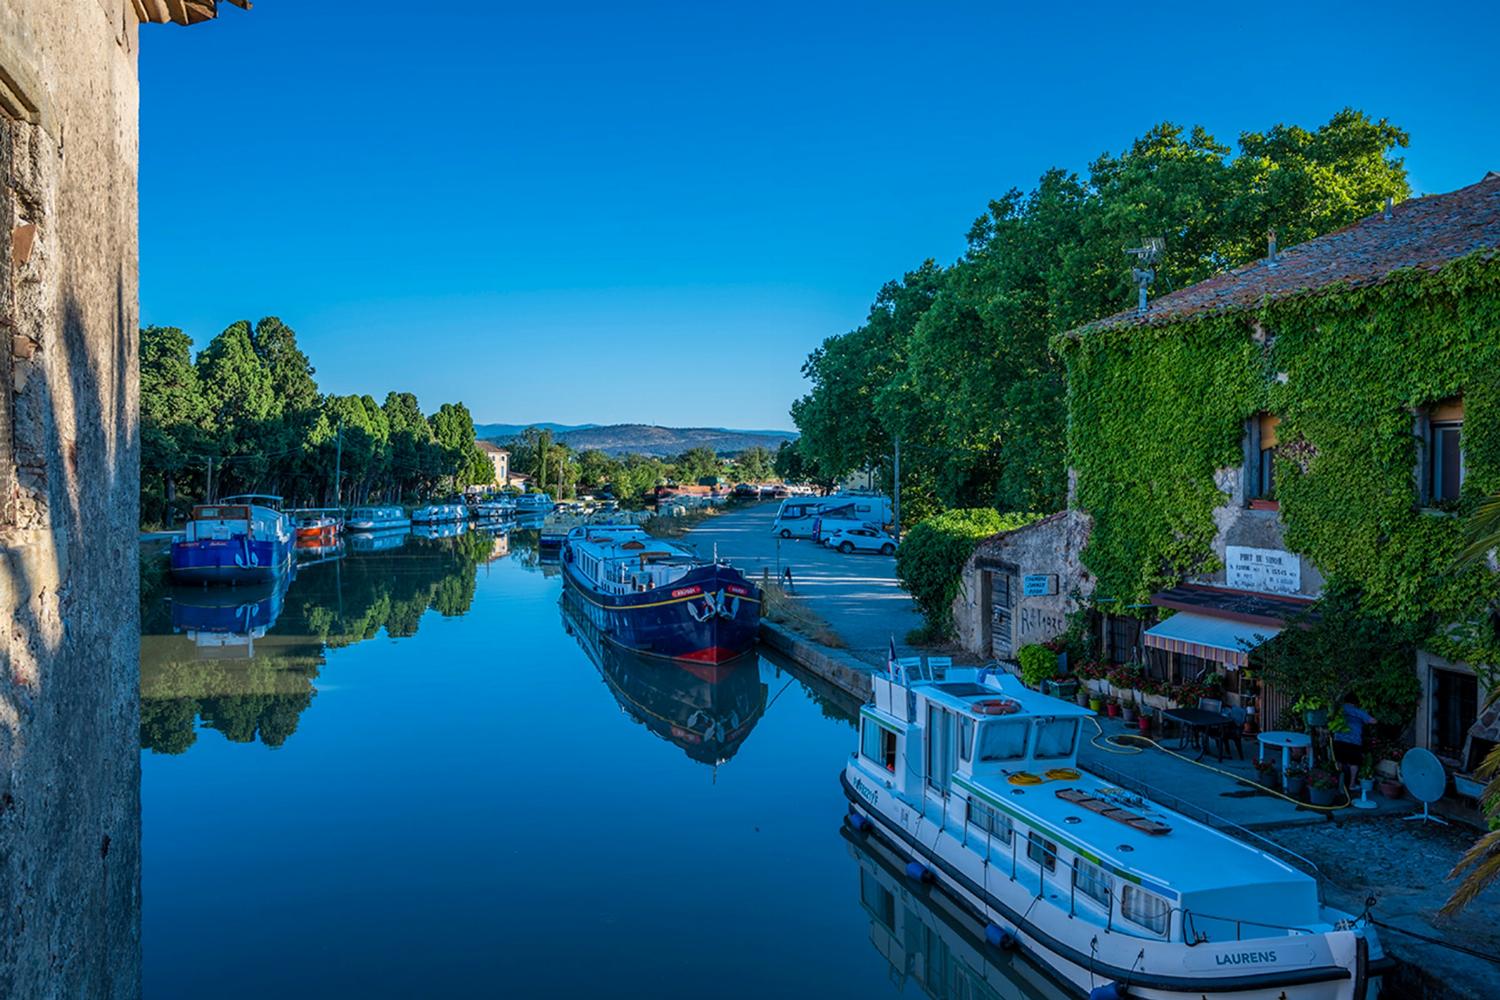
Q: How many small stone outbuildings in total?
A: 1